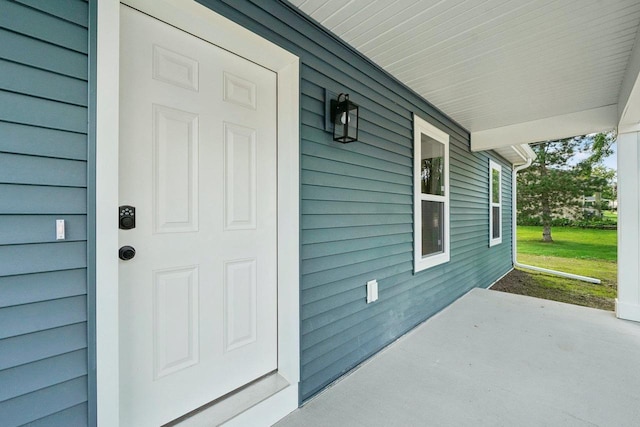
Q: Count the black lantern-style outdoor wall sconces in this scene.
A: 1